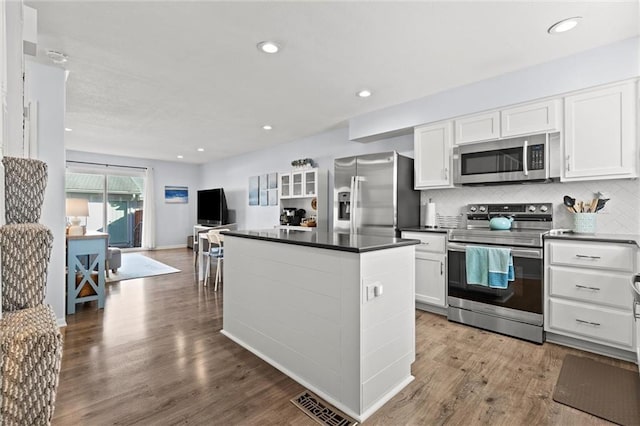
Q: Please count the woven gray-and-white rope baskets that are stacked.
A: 3